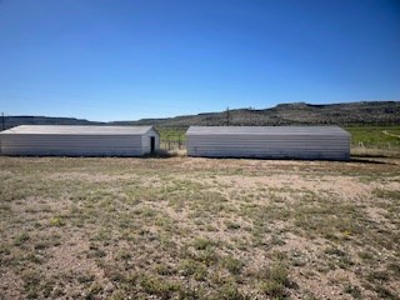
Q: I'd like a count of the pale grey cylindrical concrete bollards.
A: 0